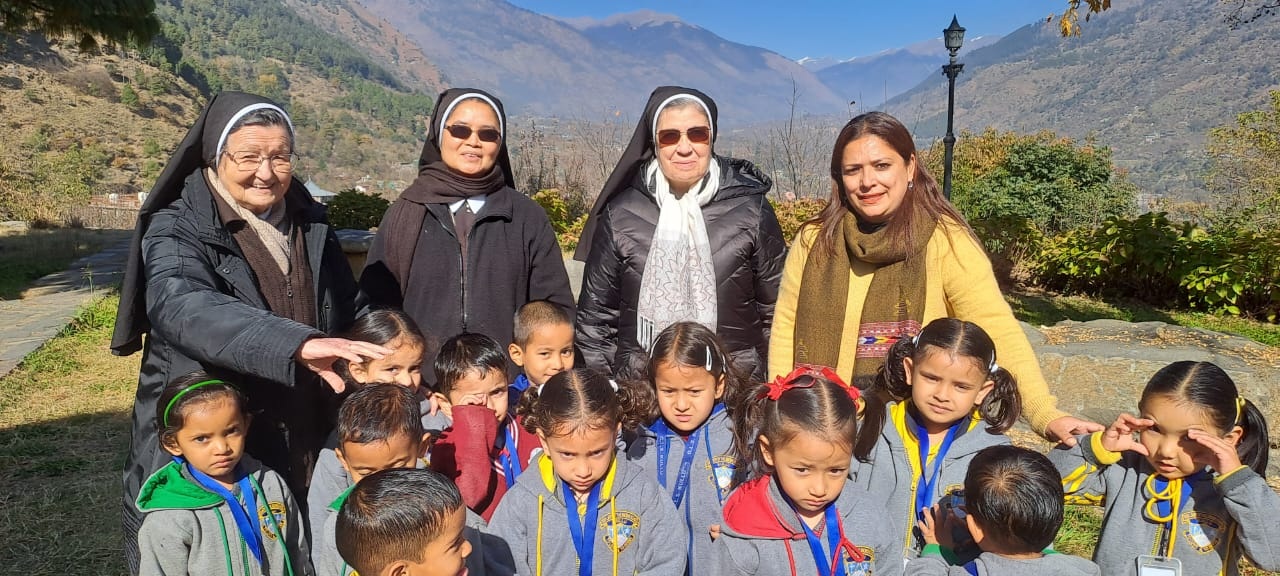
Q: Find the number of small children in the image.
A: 12